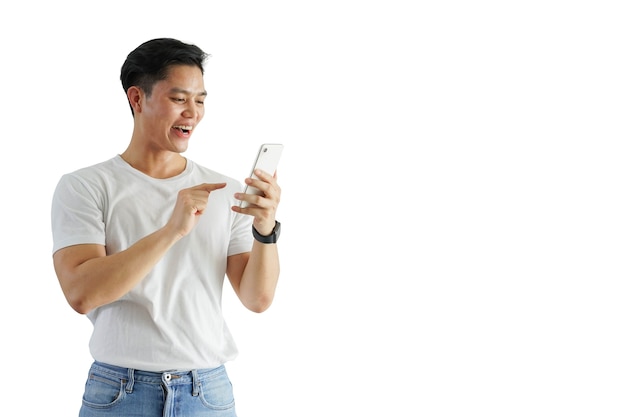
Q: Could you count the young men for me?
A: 1